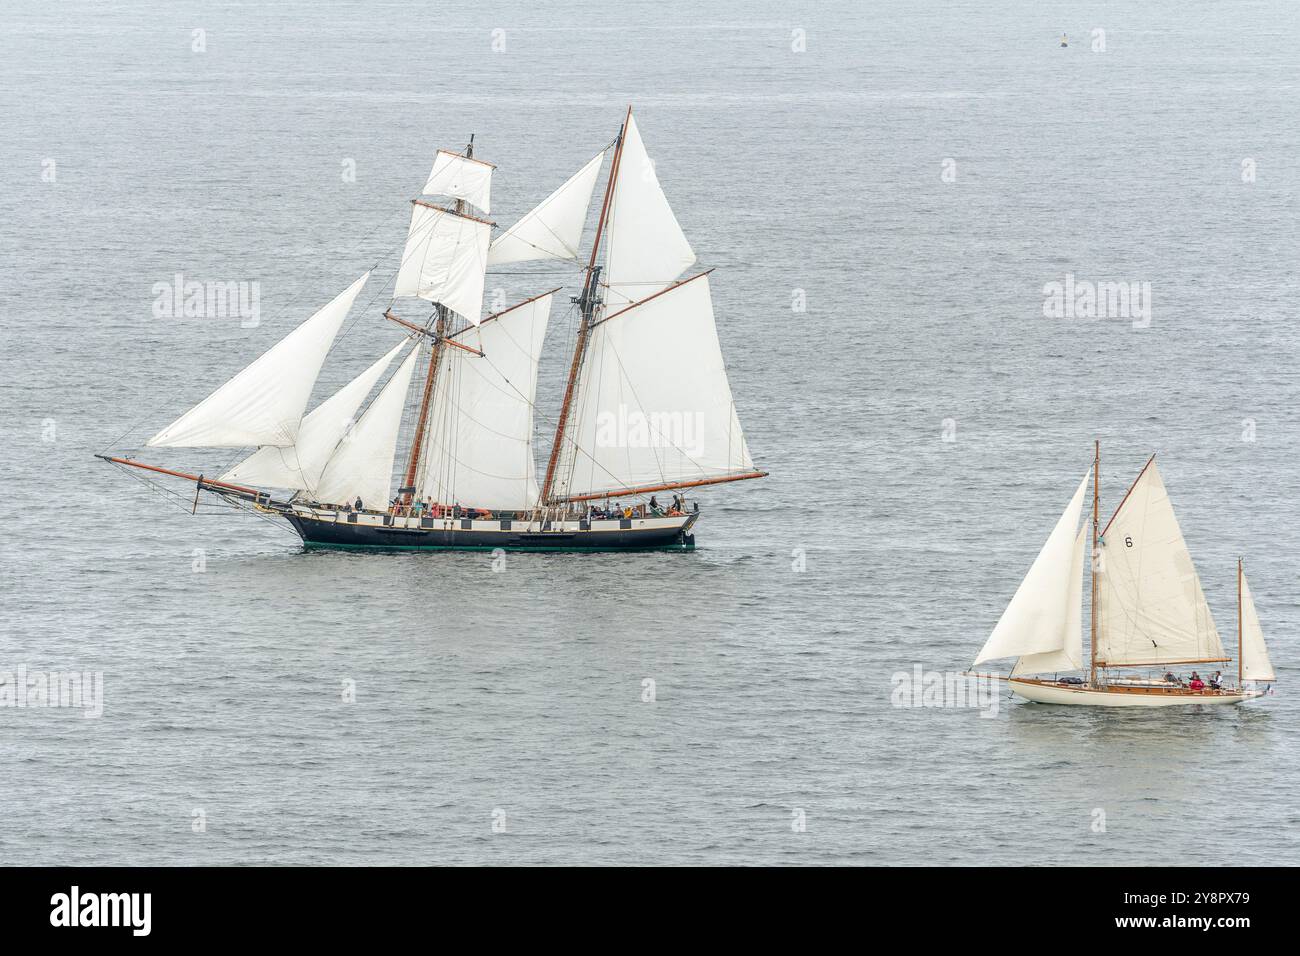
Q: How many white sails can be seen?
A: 13